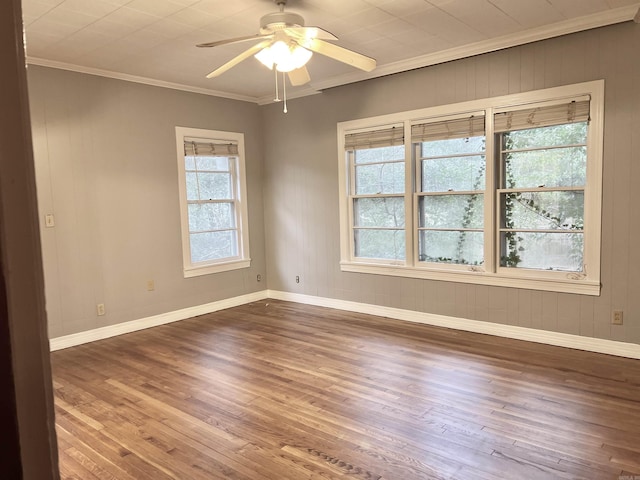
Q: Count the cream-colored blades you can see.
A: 5